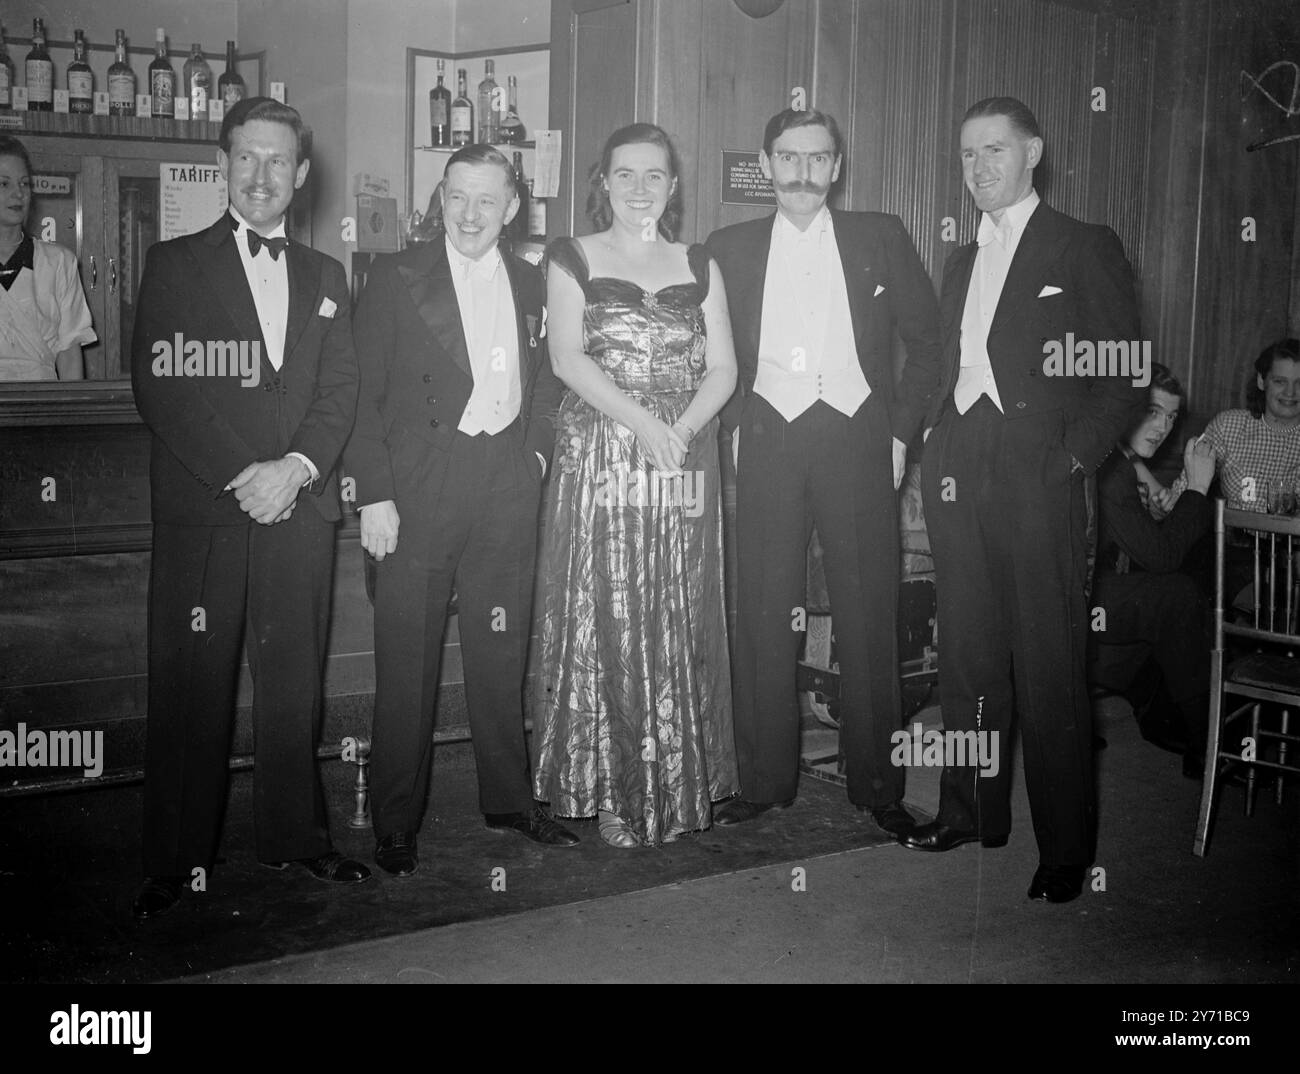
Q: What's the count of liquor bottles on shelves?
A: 13